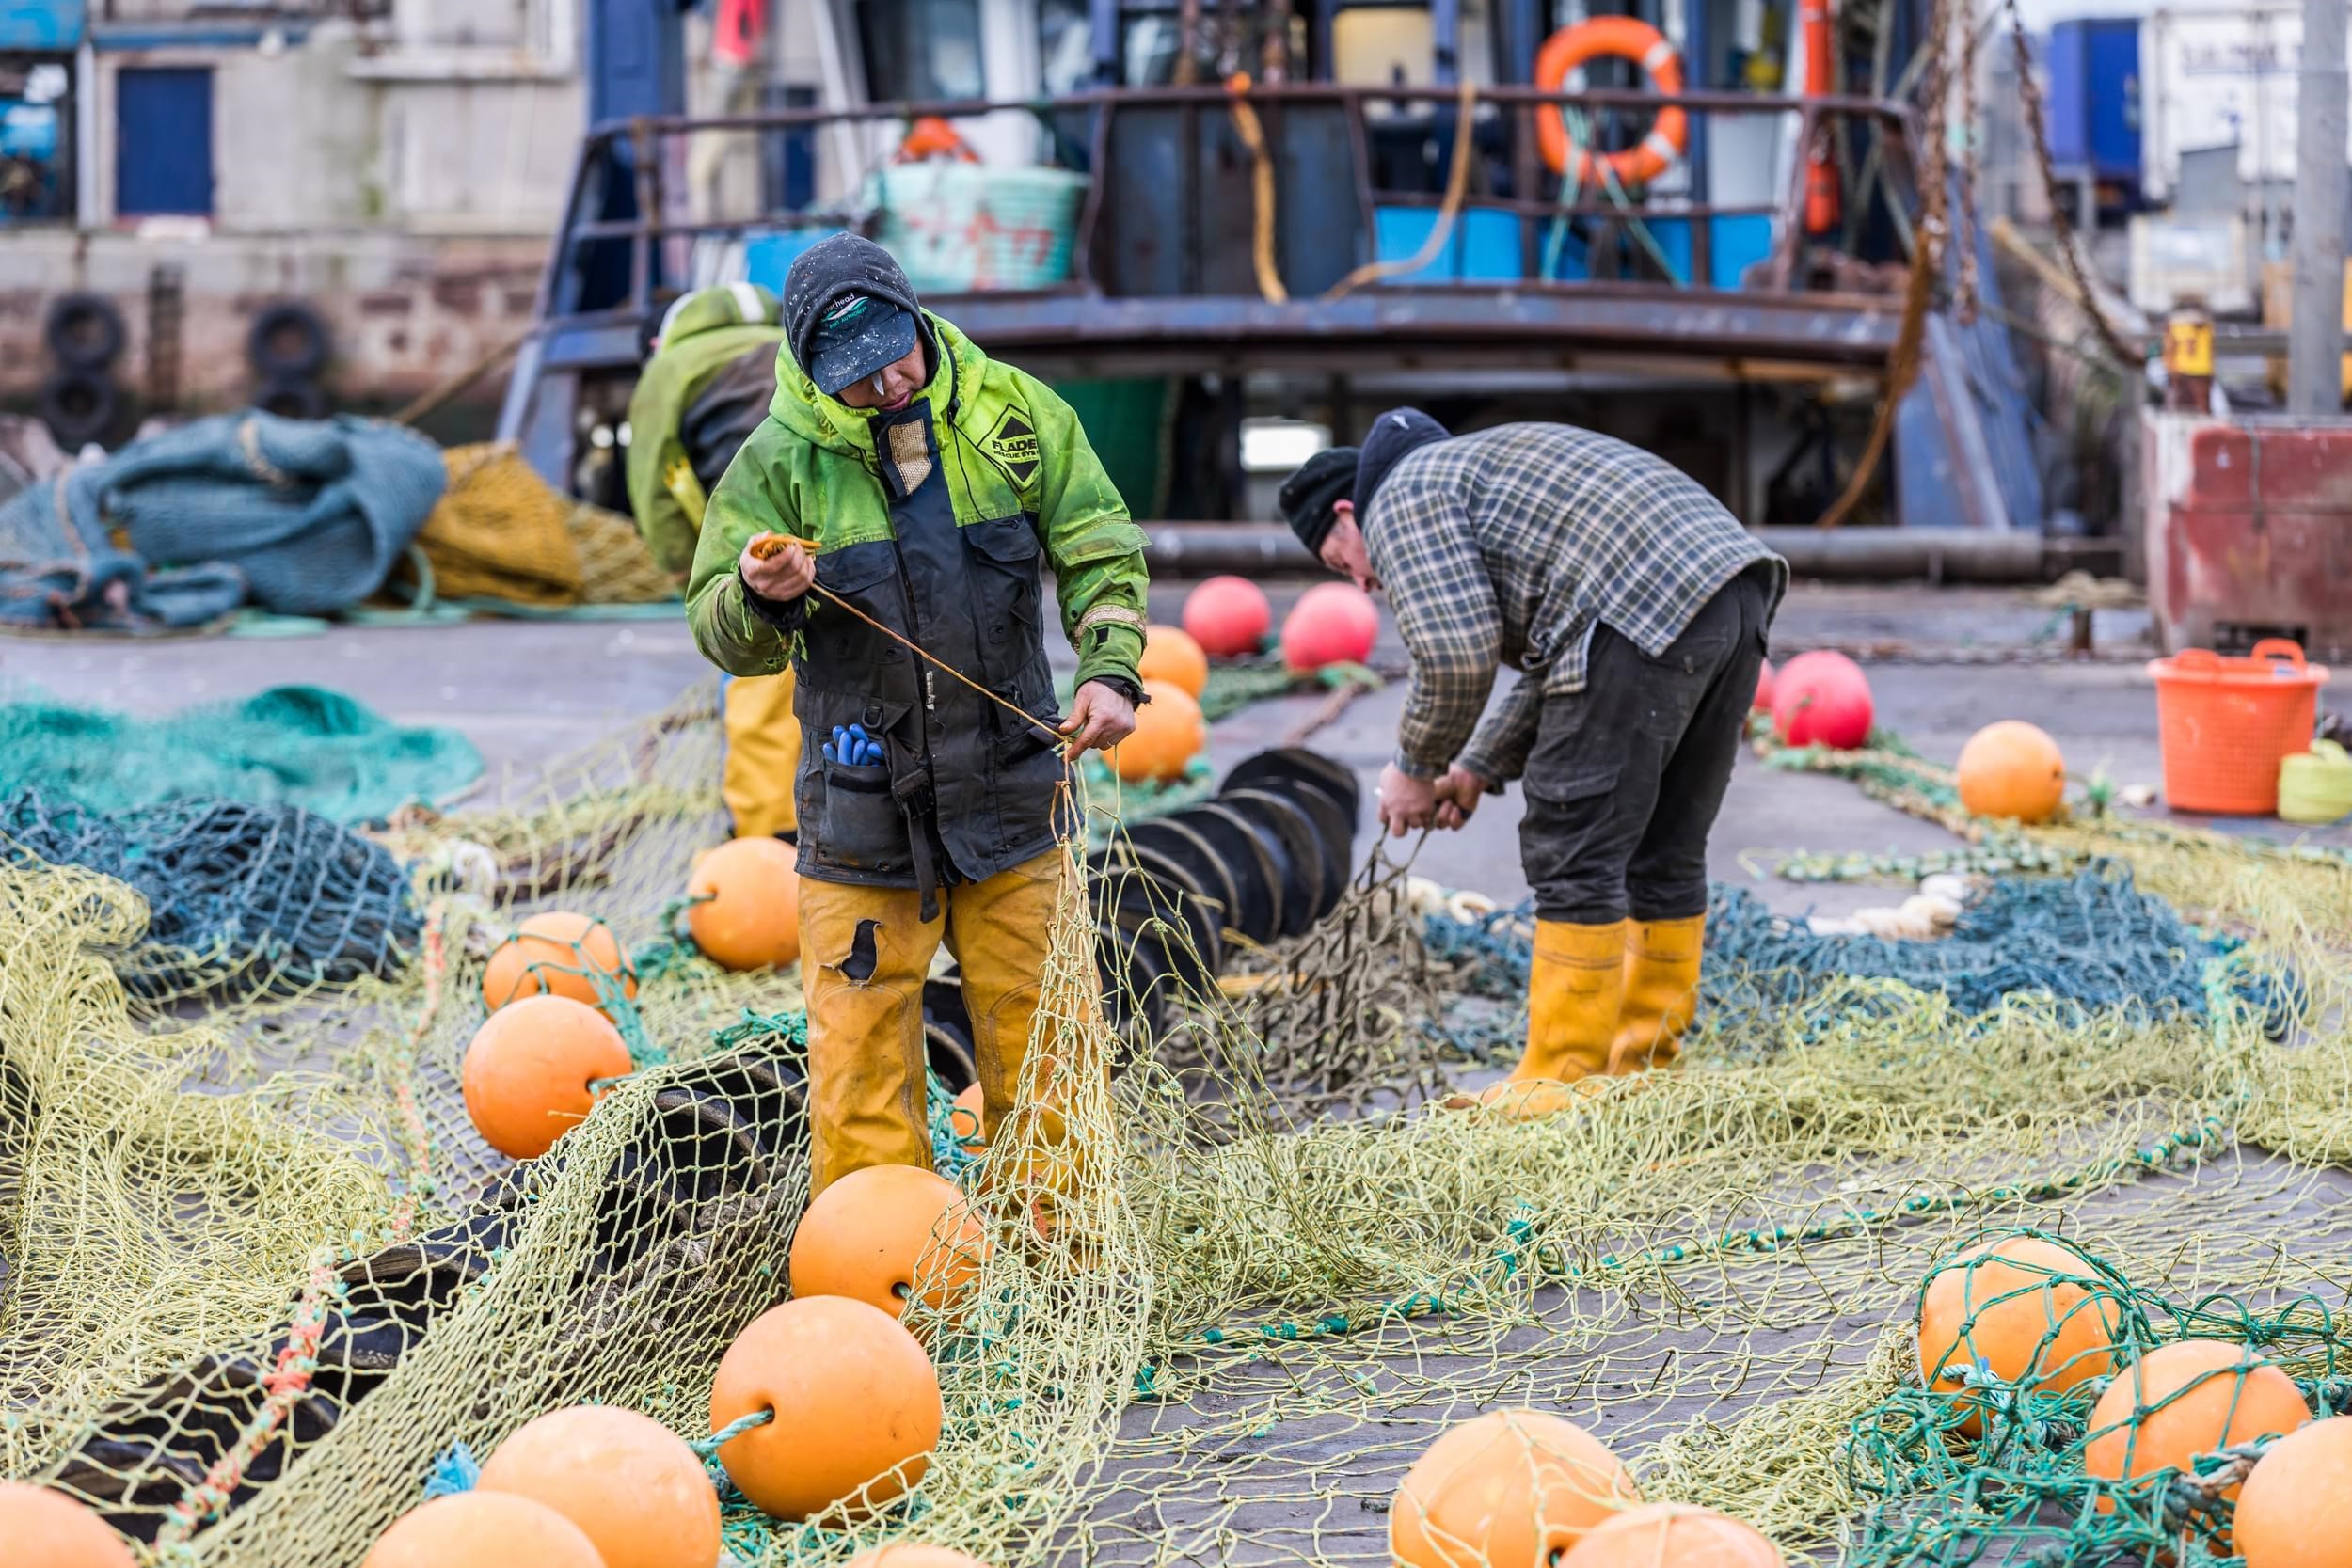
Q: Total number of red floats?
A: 4